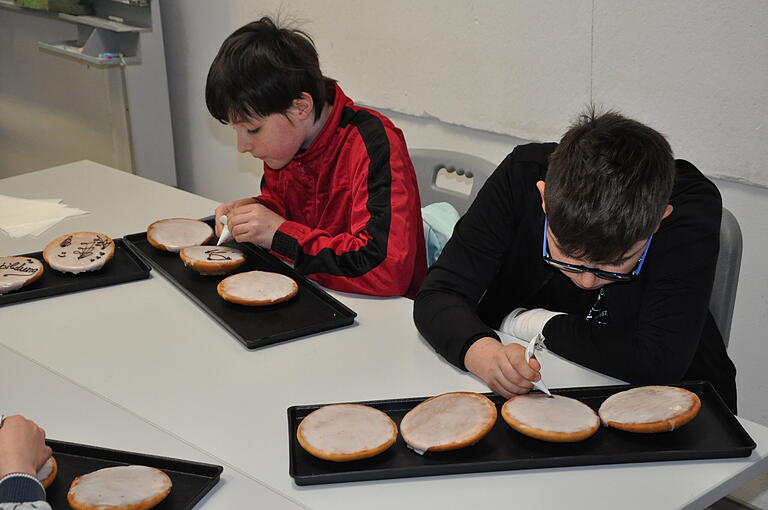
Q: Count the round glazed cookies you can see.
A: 11